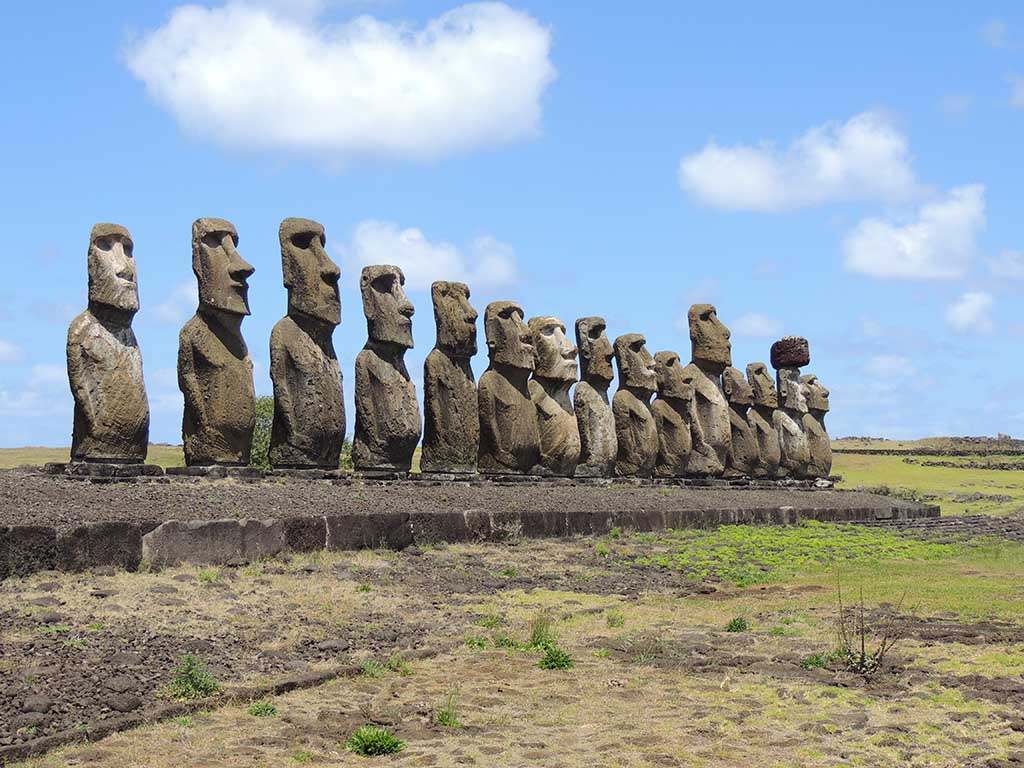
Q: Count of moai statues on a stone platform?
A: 15